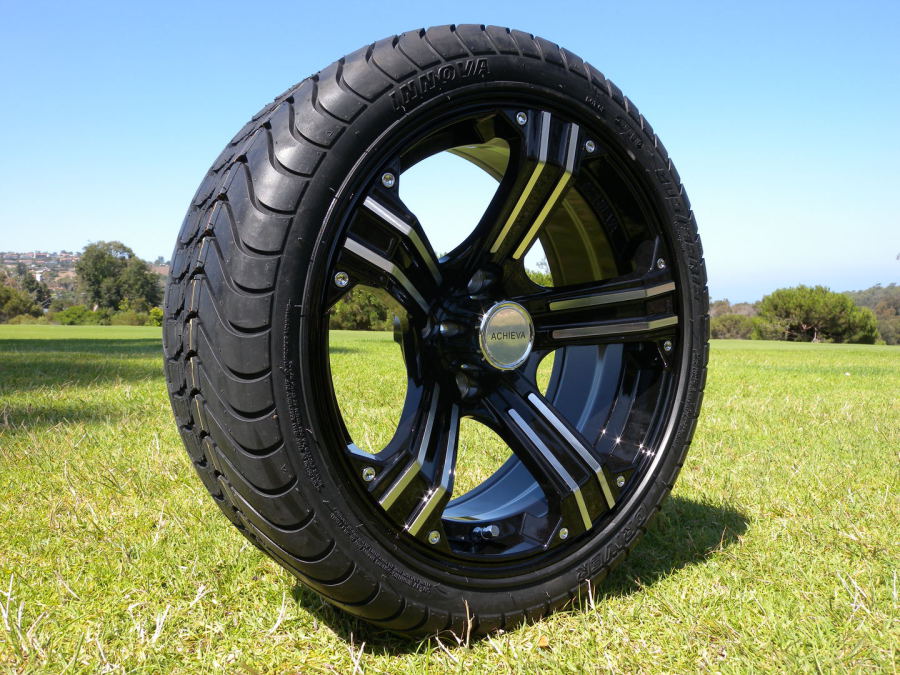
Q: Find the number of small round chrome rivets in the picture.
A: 10